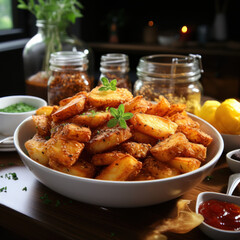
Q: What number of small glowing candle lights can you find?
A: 2